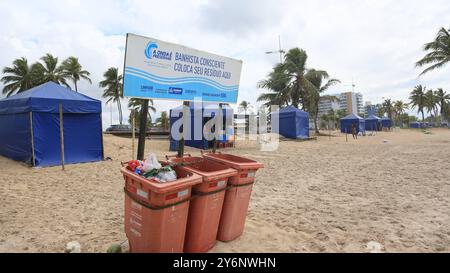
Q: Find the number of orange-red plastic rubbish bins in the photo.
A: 3